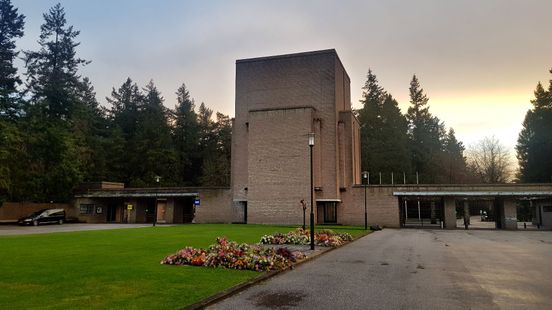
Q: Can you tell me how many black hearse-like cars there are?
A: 1